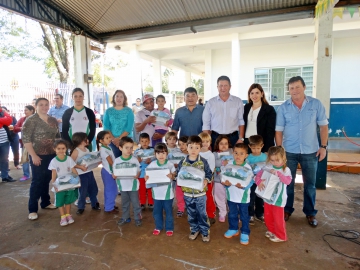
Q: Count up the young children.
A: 15